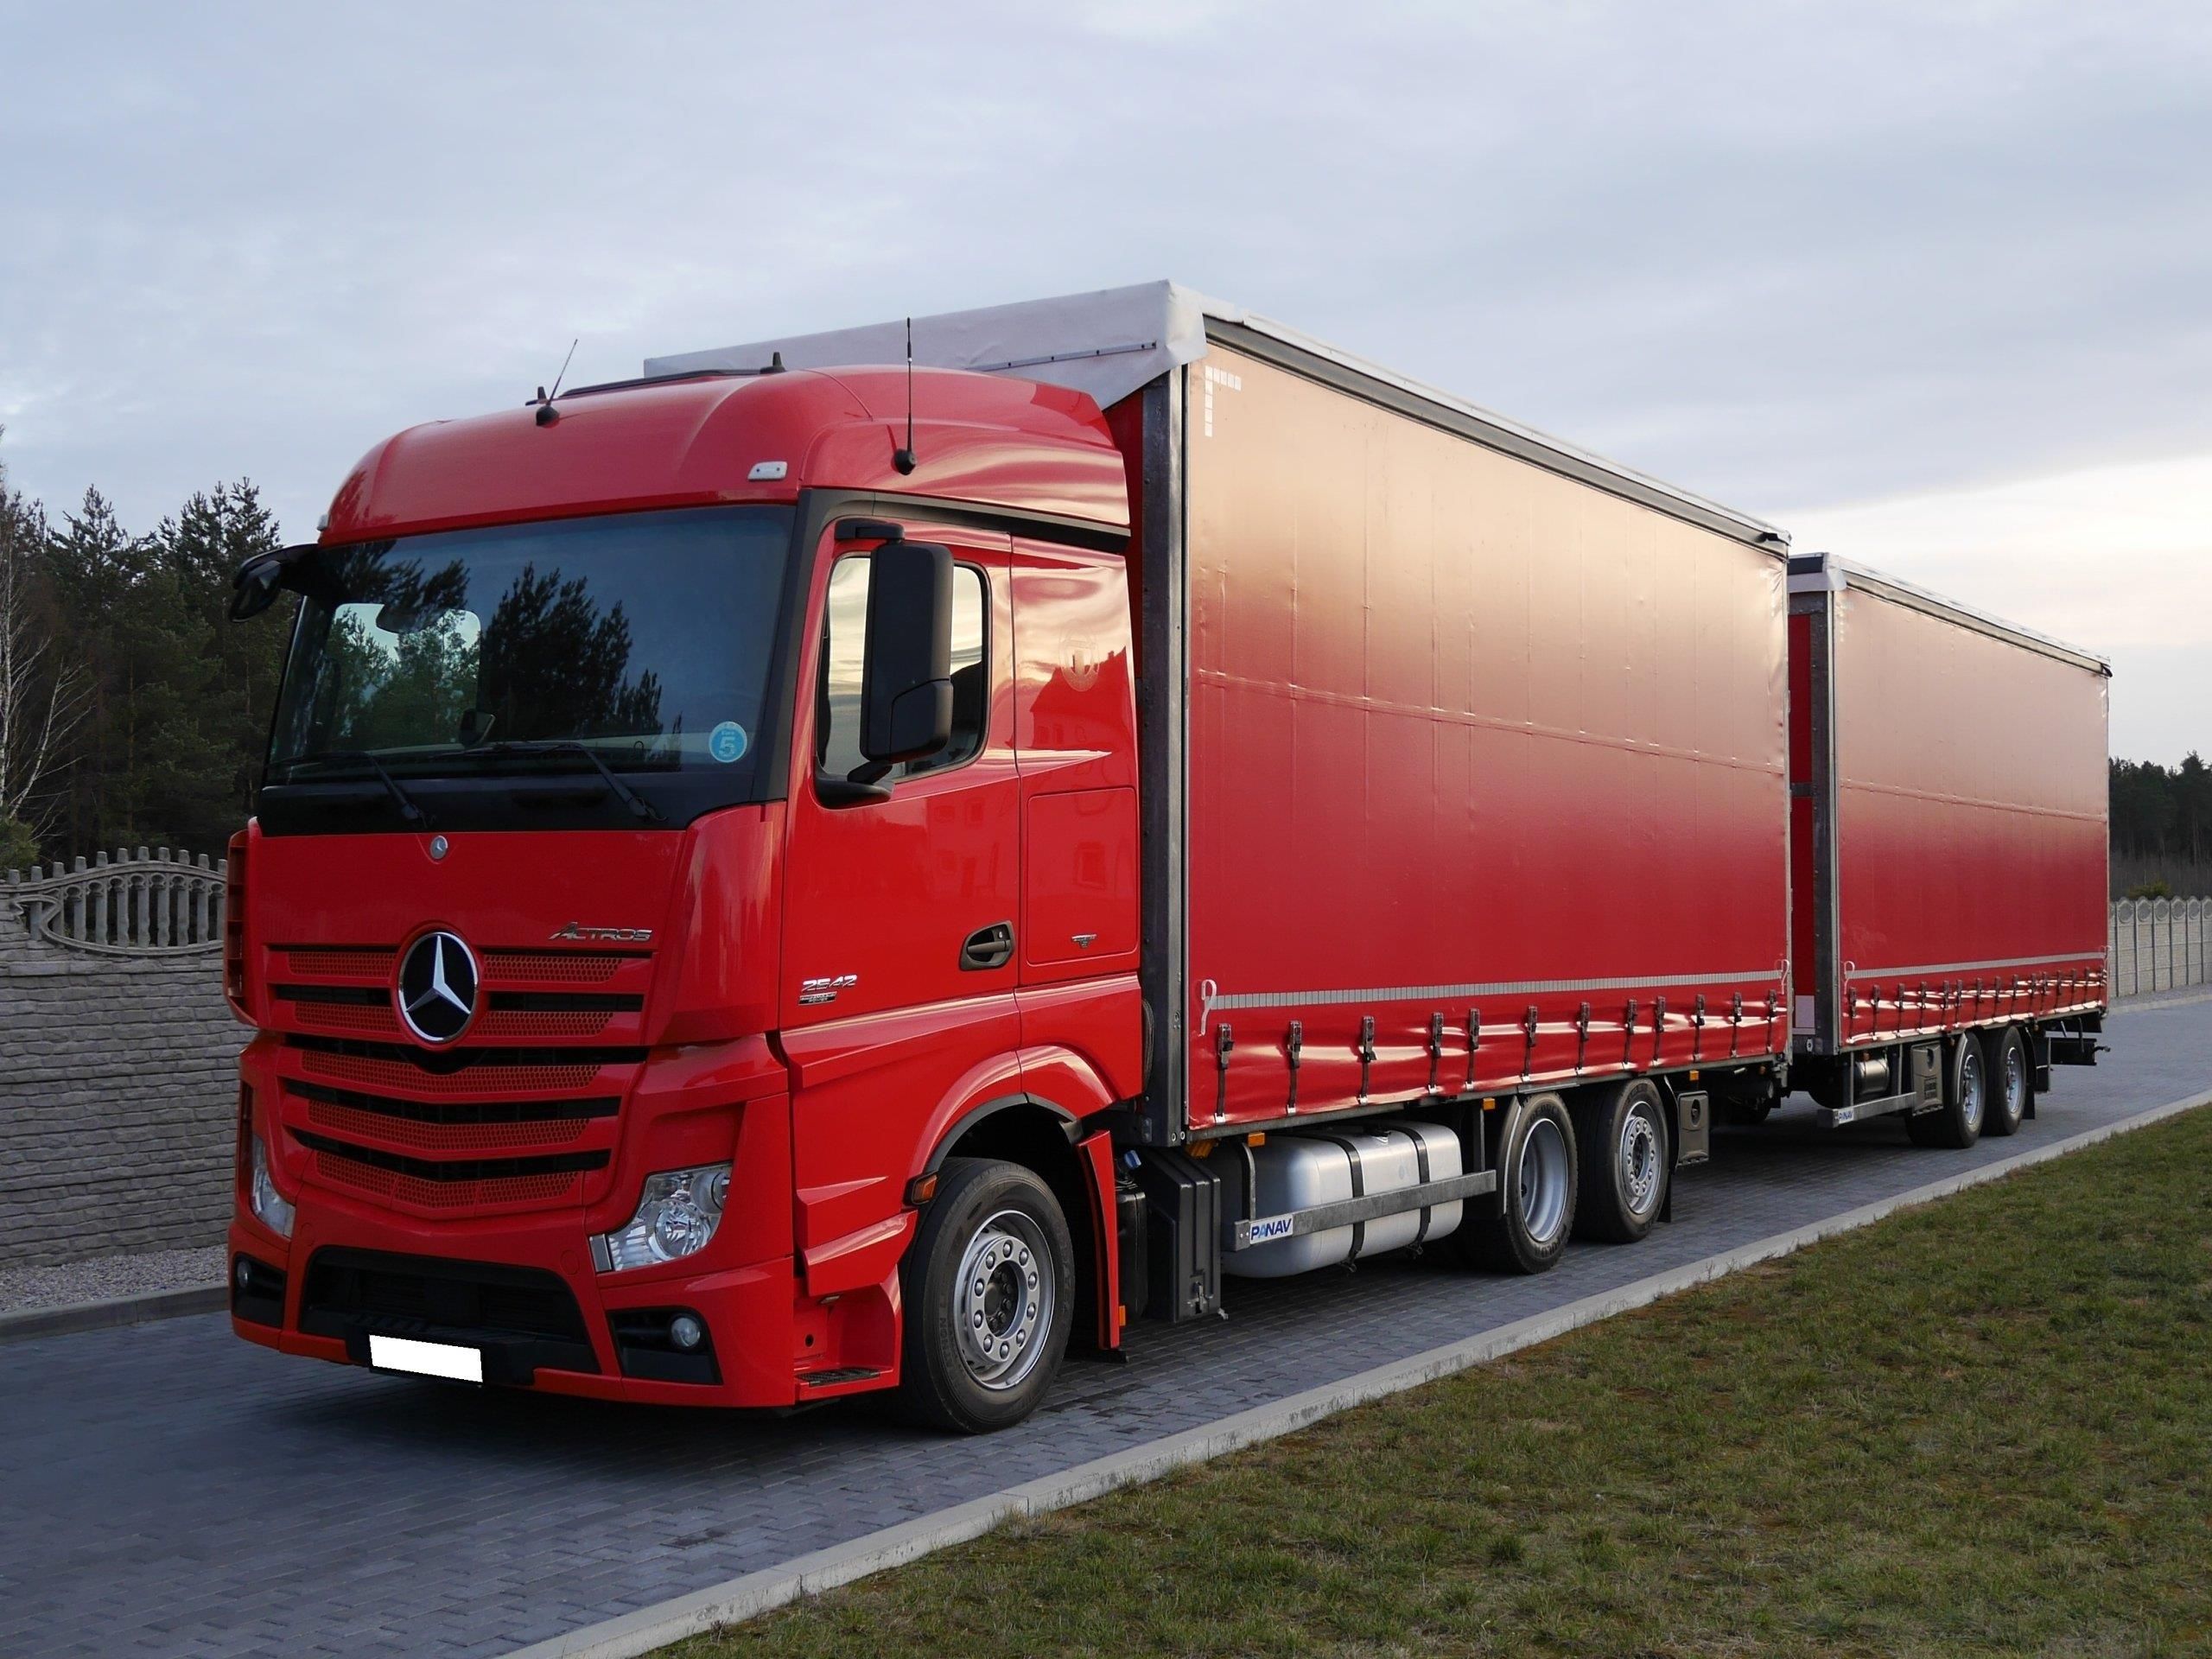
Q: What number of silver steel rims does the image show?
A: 5